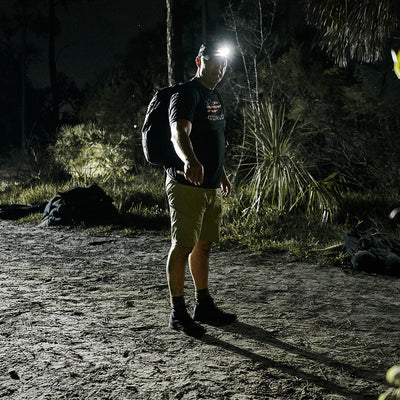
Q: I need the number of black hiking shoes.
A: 2